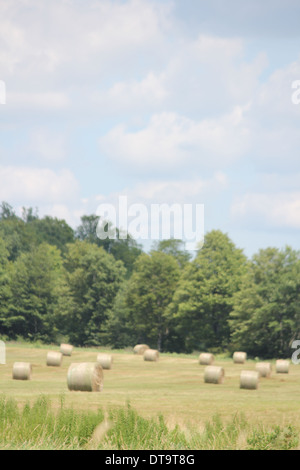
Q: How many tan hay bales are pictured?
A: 13